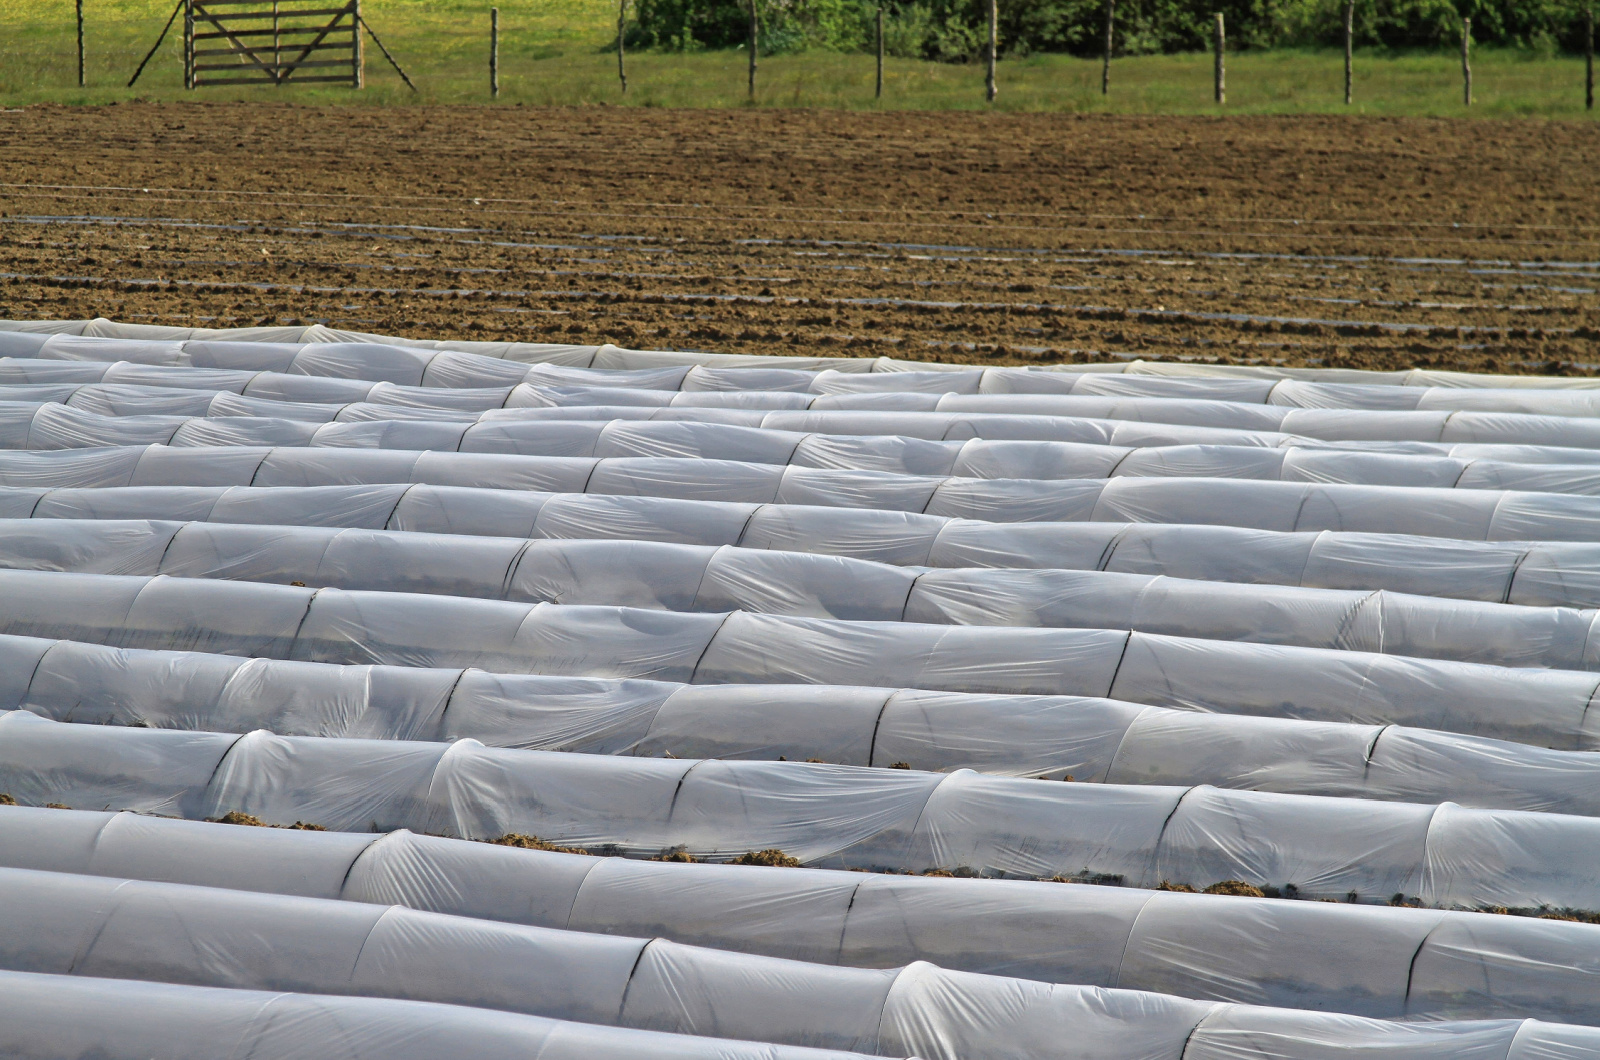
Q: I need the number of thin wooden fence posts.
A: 11